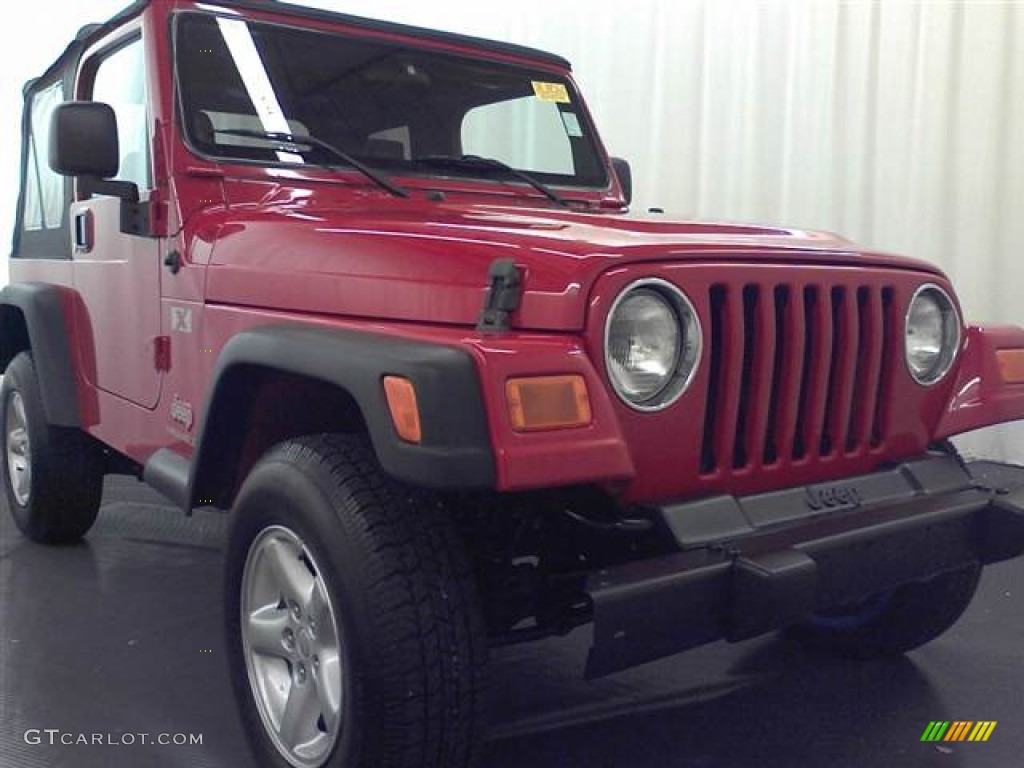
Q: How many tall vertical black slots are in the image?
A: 7